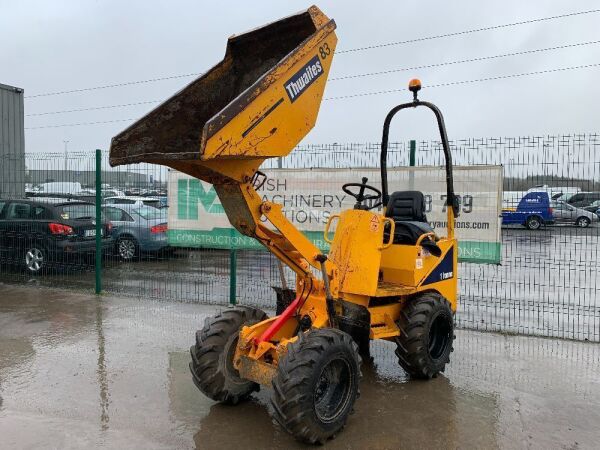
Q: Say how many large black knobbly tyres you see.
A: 3